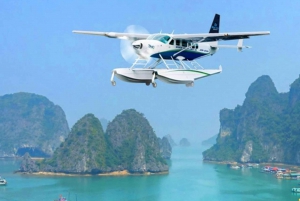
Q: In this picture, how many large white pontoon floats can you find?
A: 2